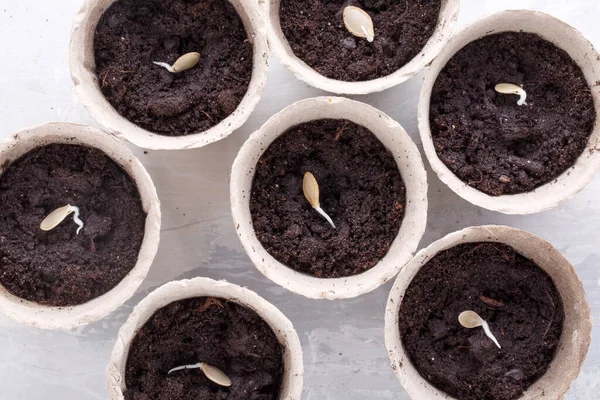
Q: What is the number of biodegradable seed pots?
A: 7